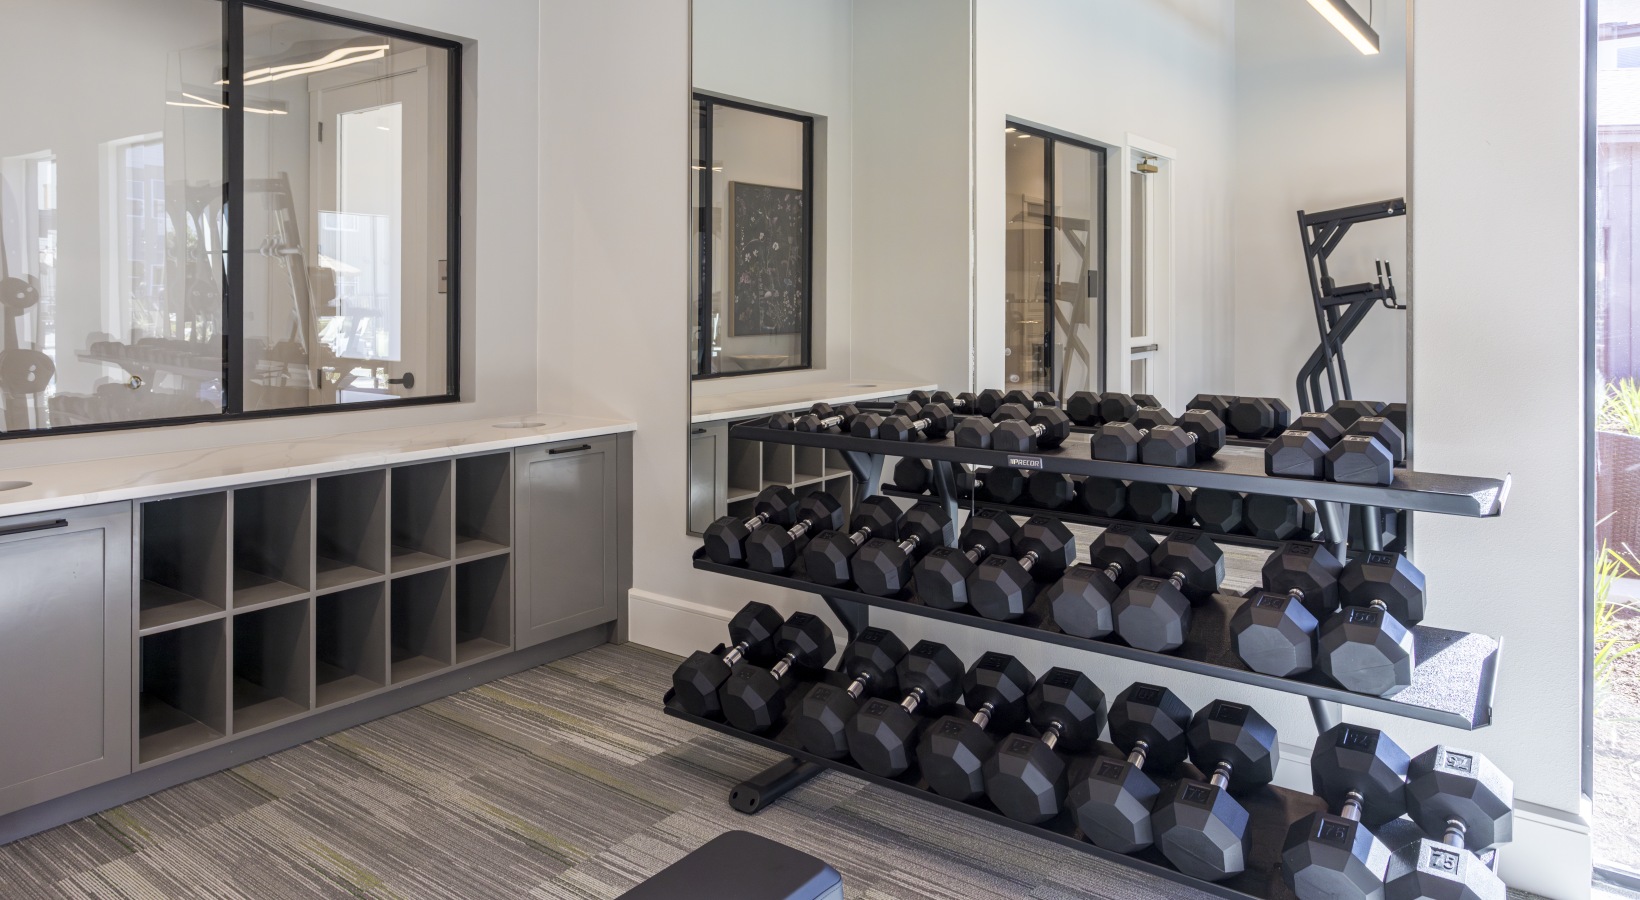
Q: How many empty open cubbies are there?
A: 10